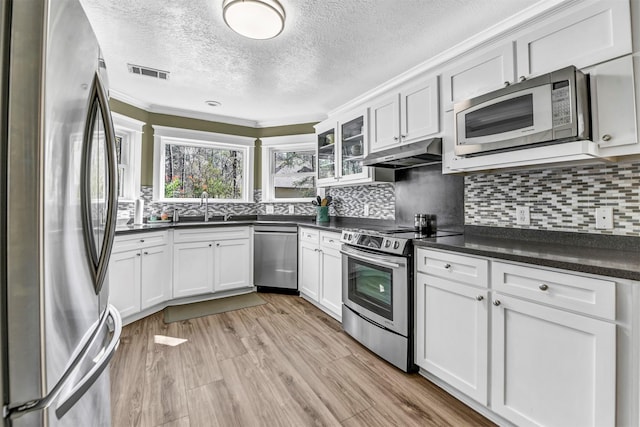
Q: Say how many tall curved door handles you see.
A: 2